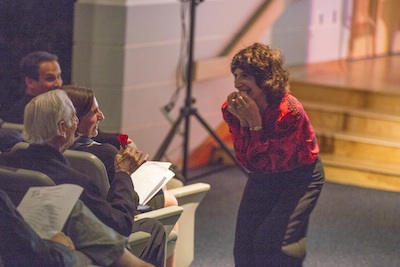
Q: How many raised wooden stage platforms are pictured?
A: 1